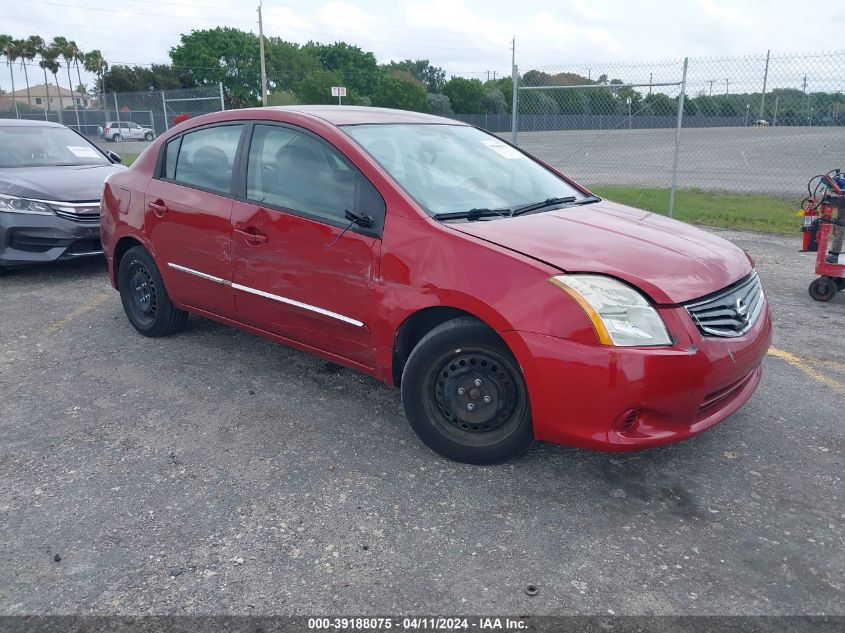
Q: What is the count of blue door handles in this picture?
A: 0